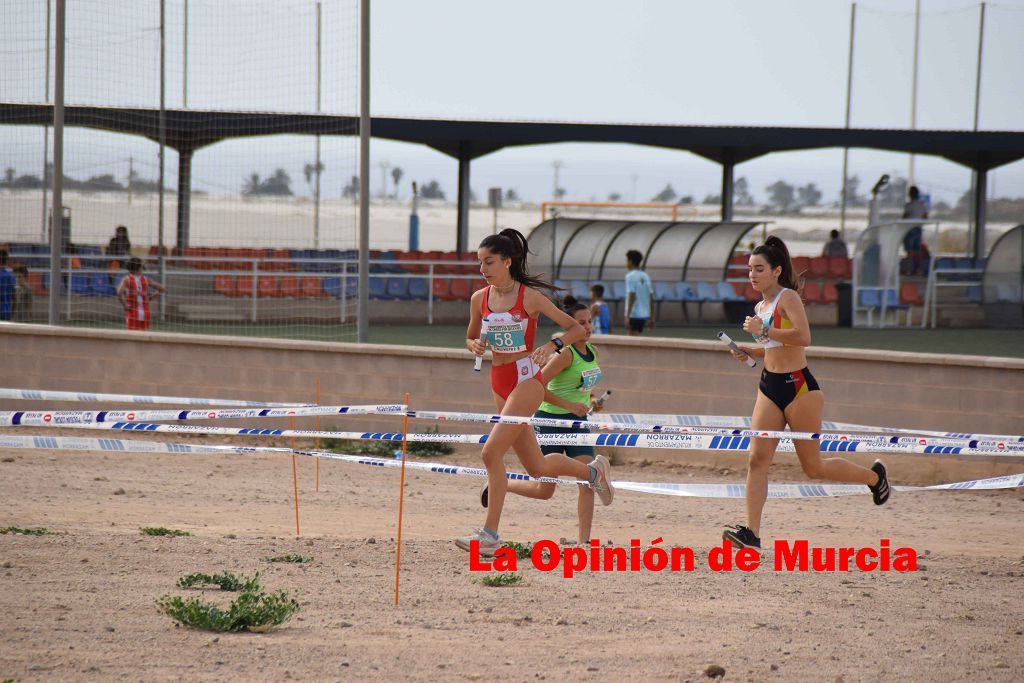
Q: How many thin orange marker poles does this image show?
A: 3